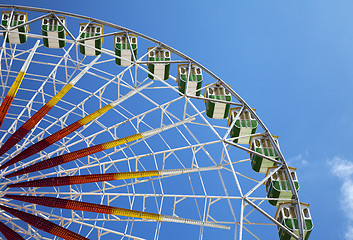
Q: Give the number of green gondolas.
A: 11